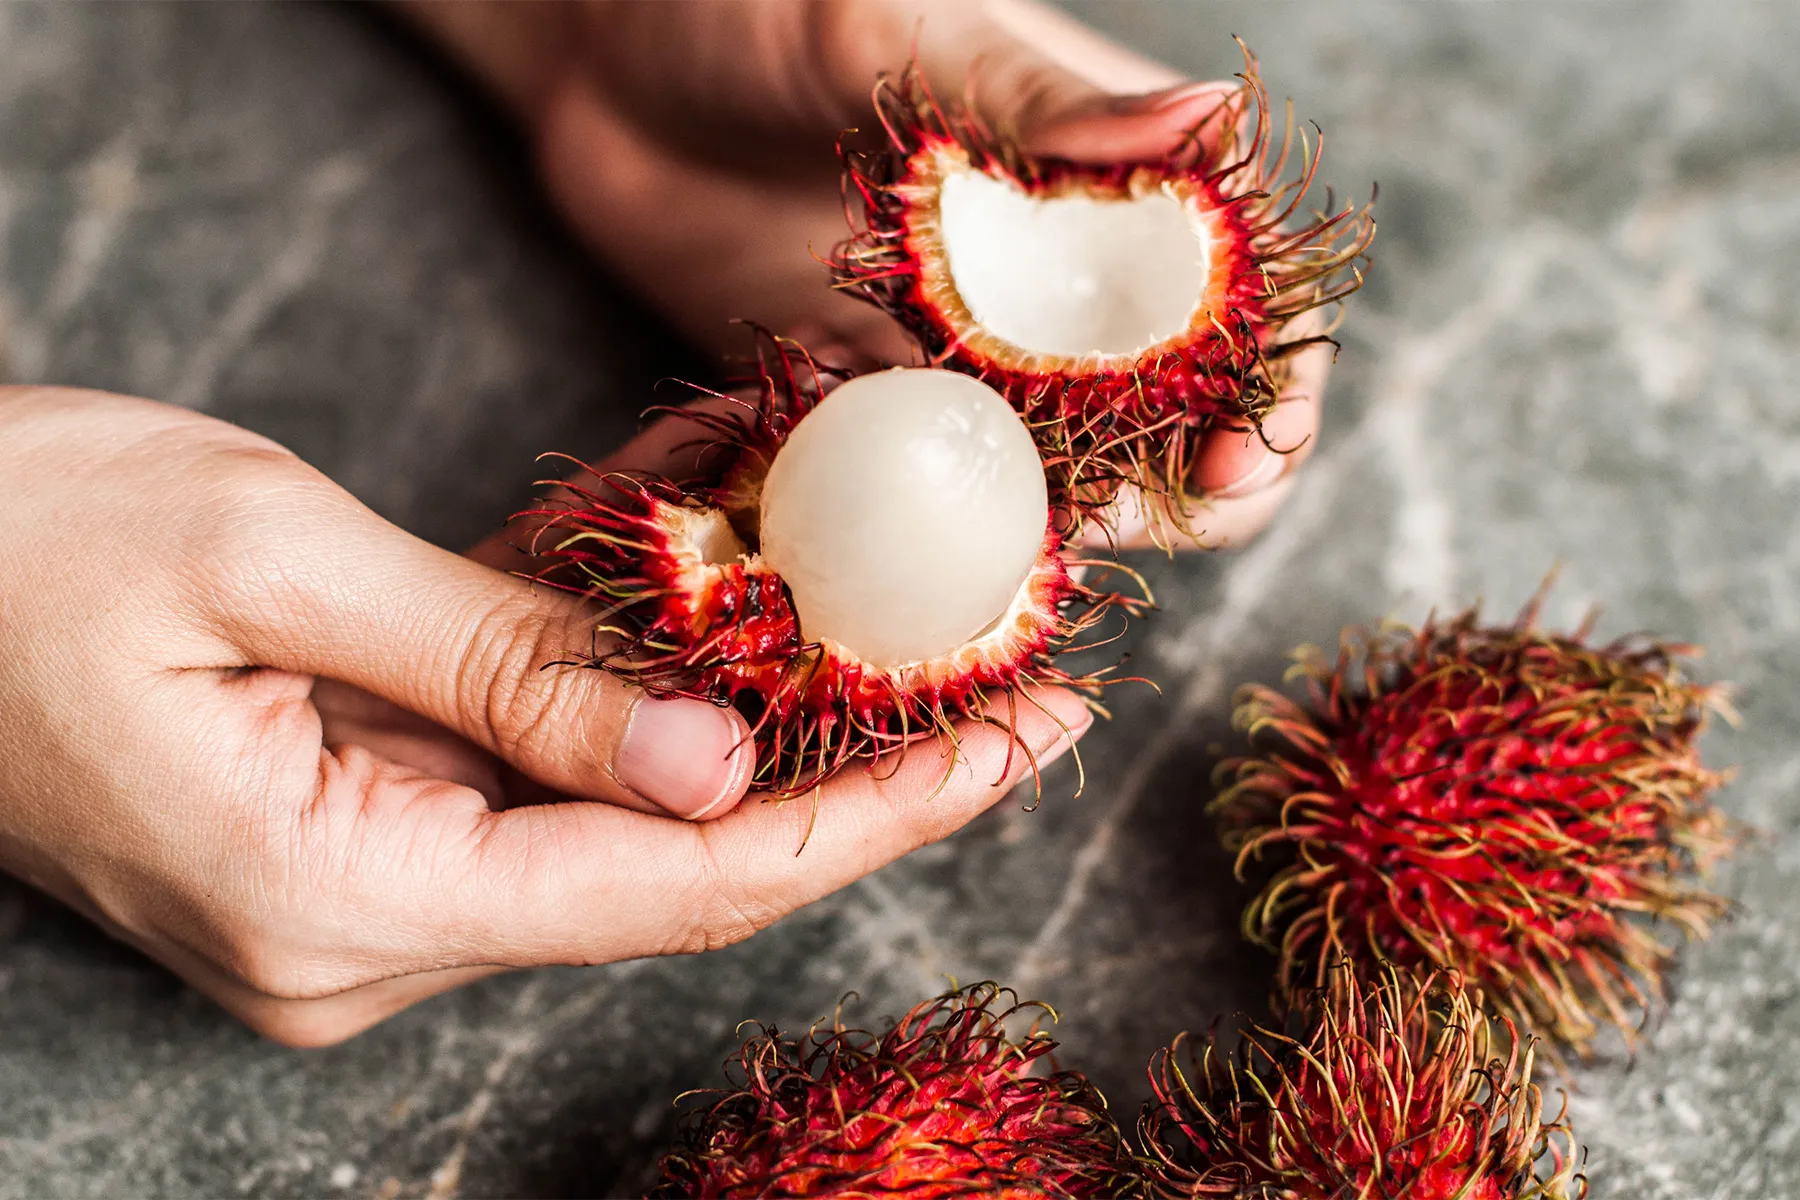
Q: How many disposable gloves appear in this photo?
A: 0